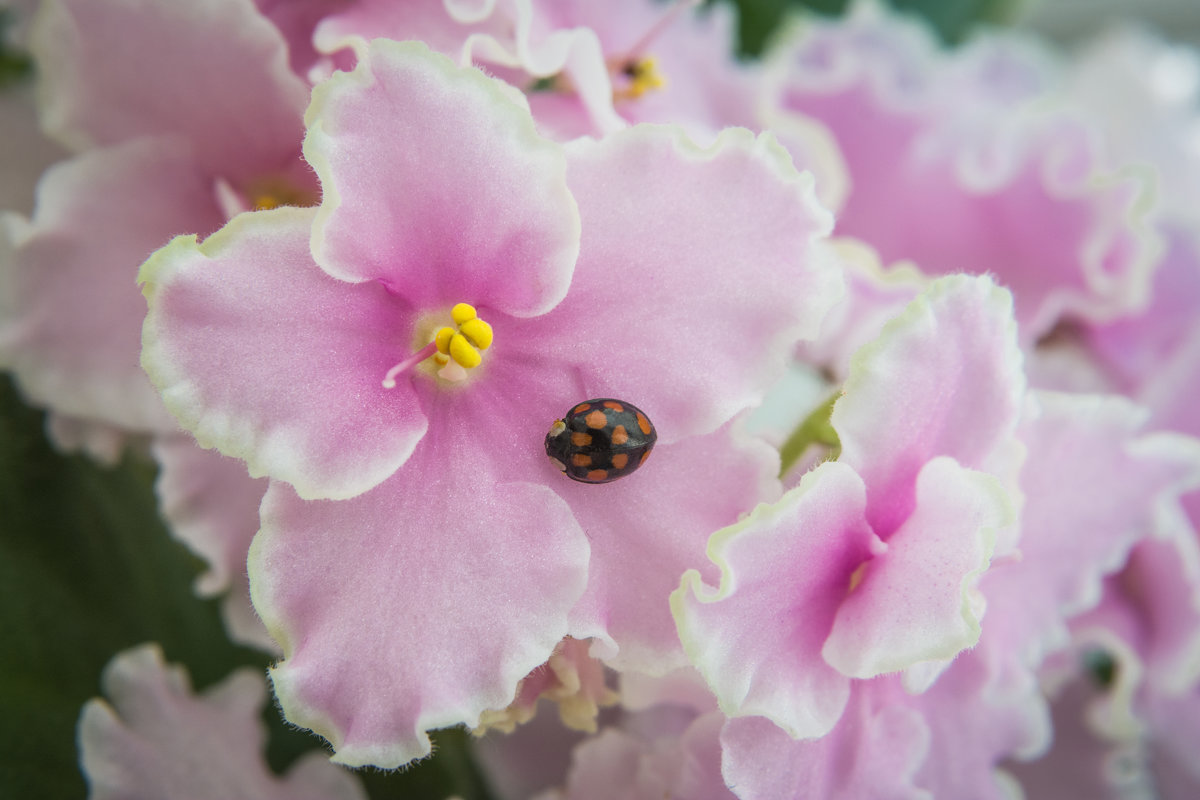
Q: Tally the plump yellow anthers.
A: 4